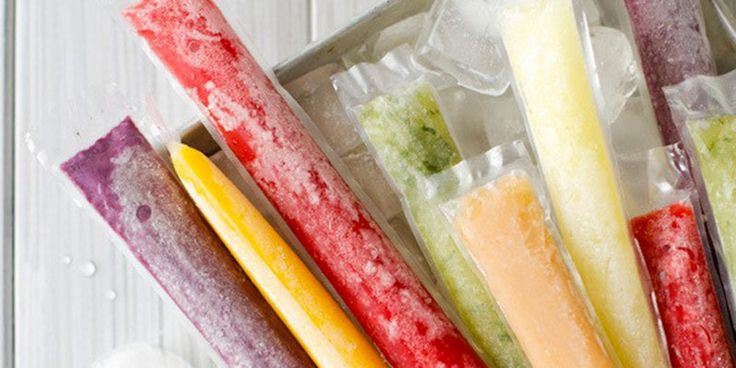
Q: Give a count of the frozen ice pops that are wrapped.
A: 9